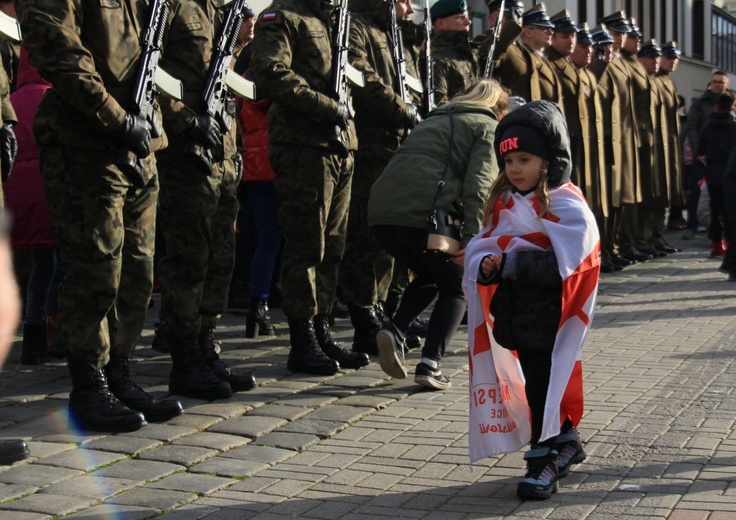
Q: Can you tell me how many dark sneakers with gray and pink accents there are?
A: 2